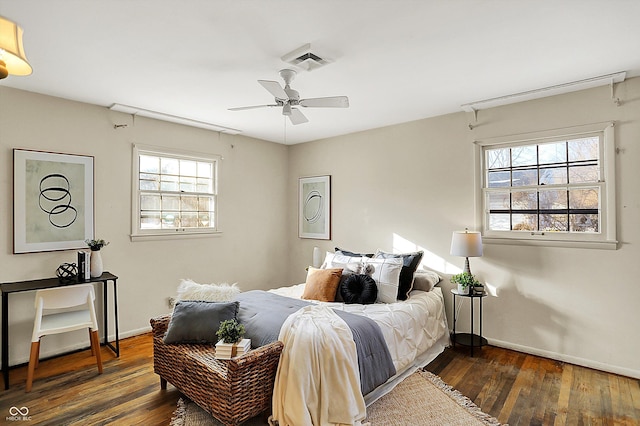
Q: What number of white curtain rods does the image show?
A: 2